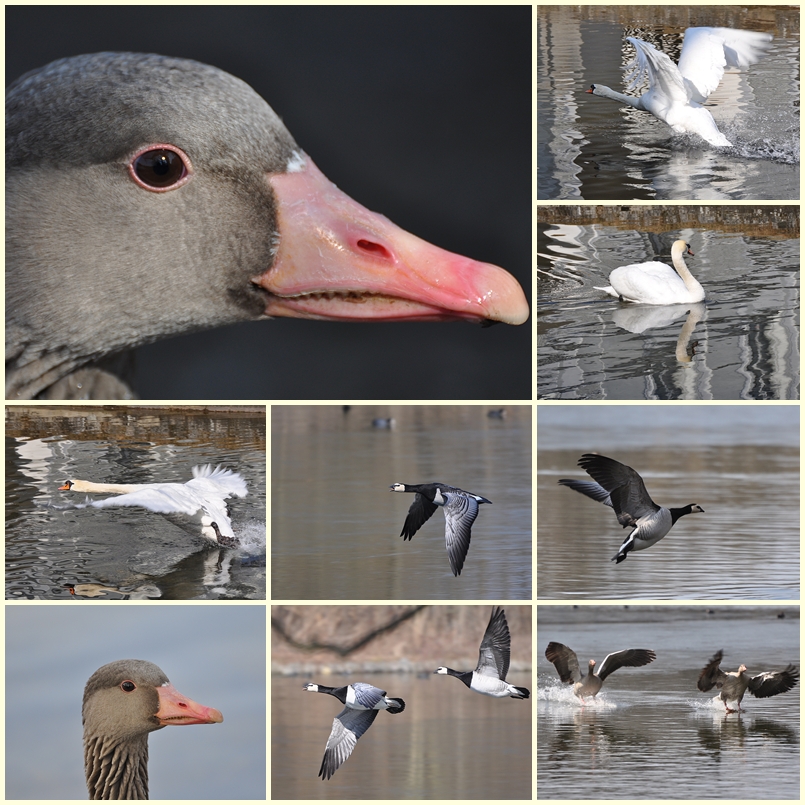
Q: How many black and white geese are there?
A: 4